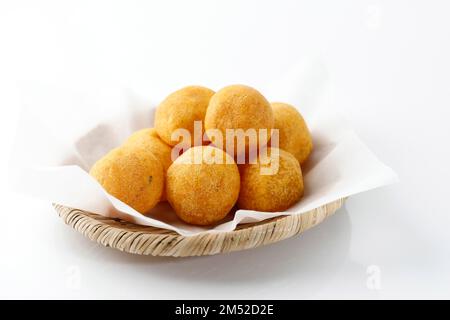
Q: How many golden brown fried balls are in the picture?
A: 7